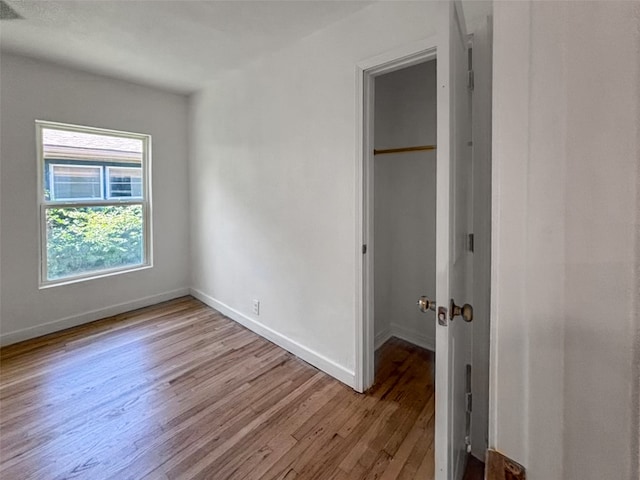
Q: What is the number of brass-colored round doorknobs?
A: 2